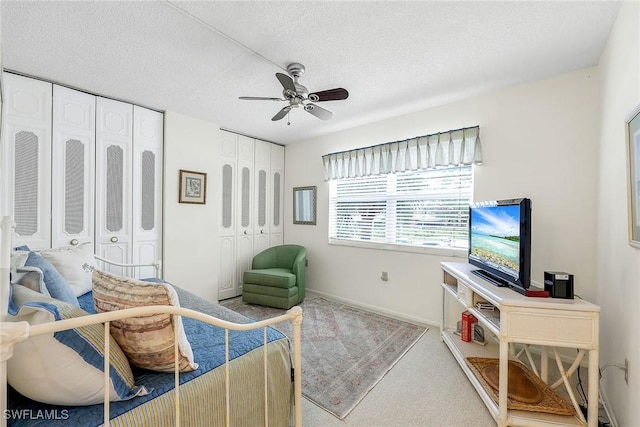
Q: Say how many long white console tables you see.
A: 1